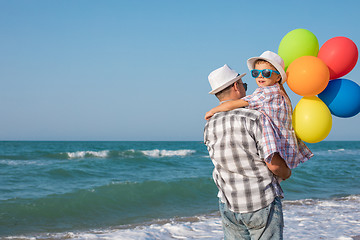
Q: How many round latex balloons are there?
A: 5